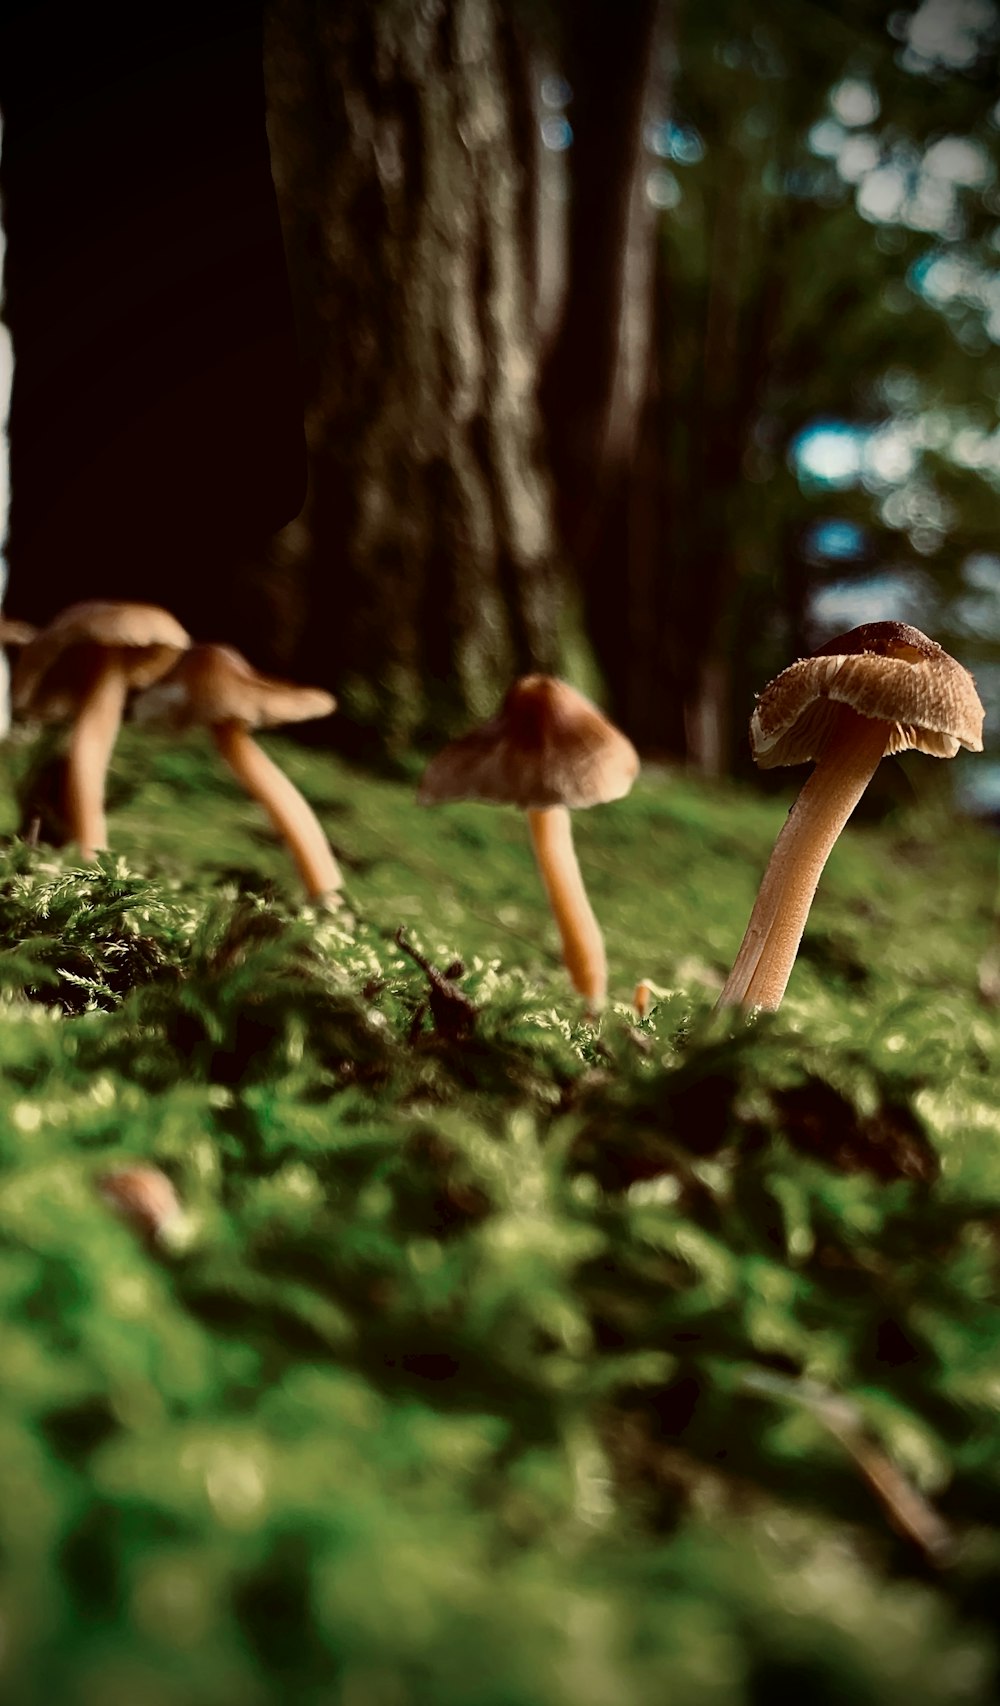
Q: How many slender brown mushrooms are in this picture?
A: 4